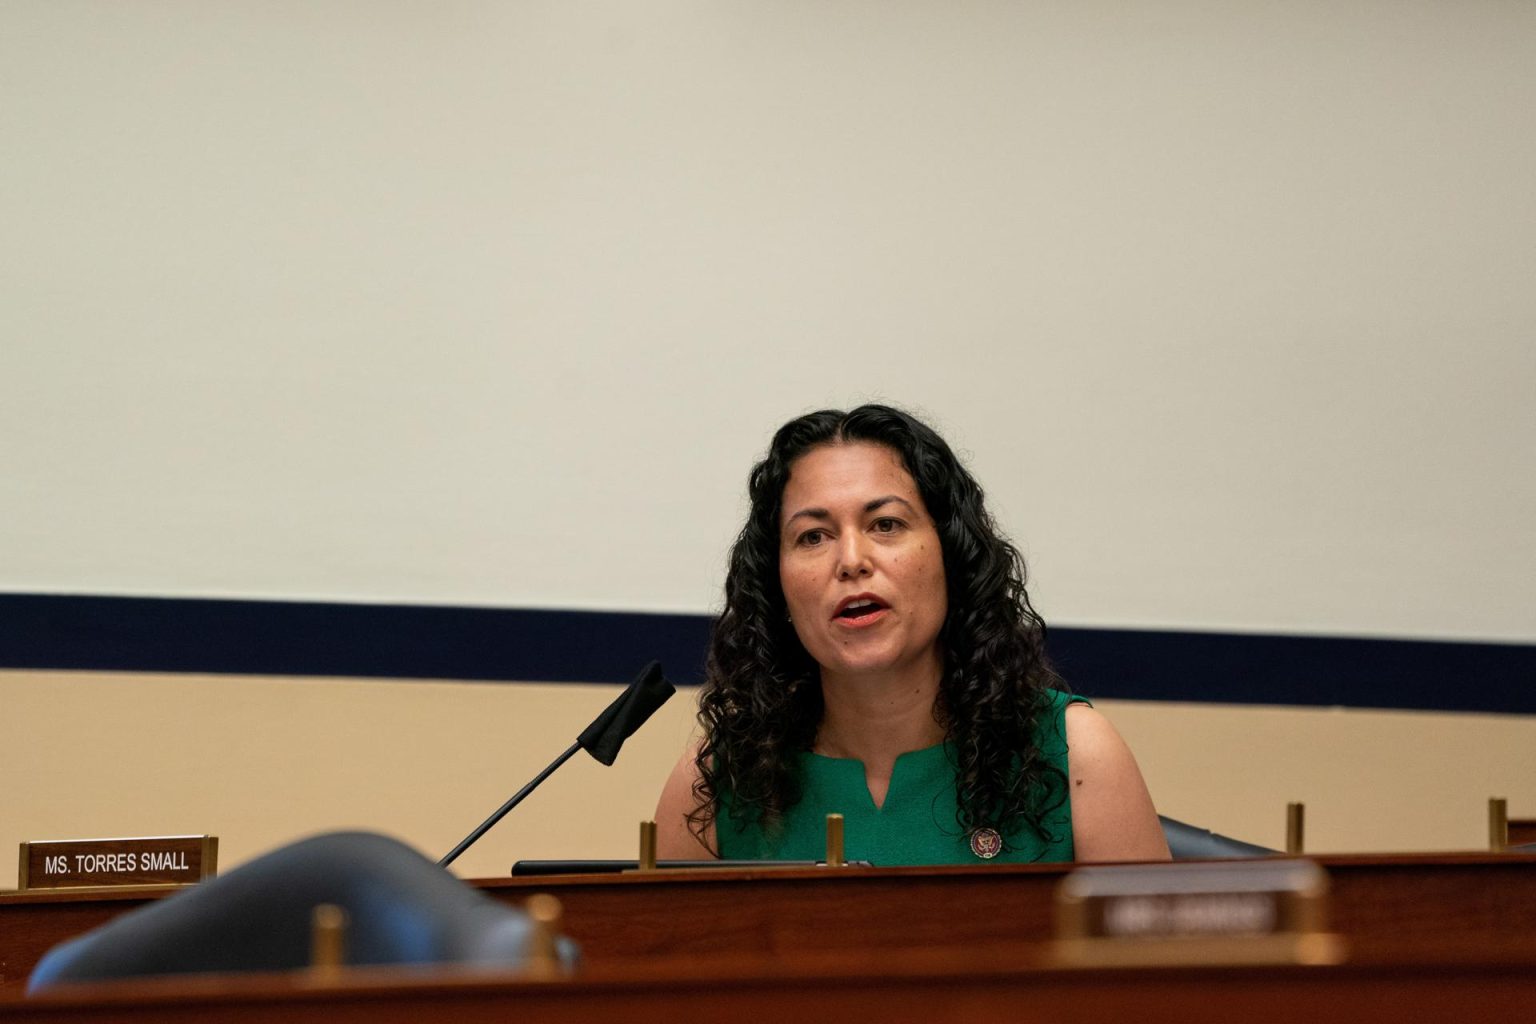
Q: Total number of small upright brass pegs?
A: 6